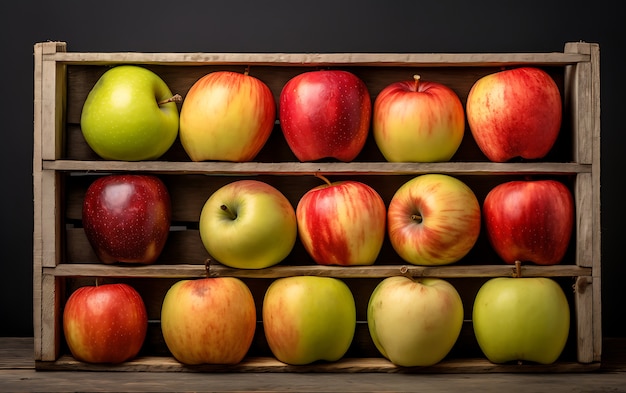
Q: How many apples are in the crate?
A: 15